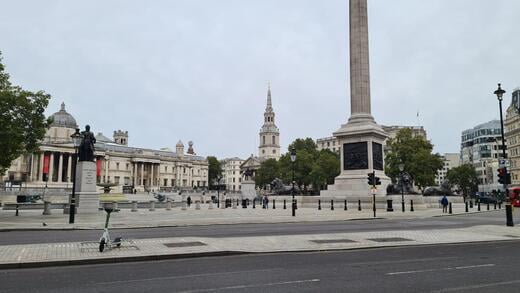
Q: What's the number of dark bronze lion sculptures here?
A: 3